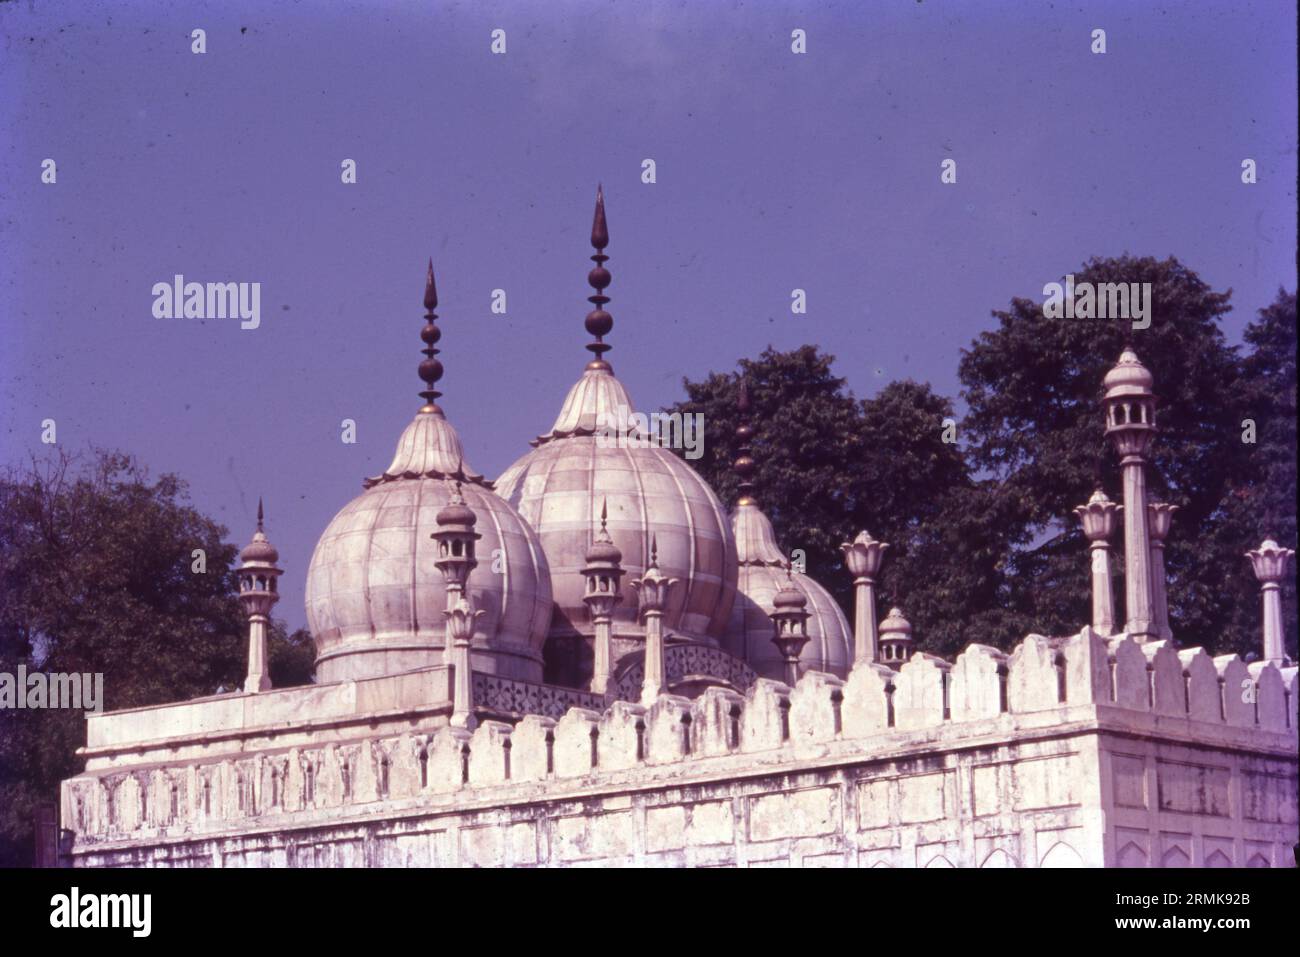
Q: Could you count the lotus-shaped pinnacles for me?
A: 6